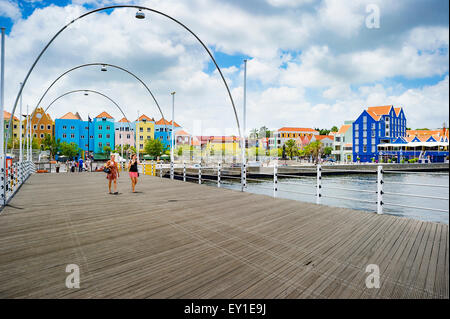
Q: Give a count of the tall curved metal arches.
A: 3